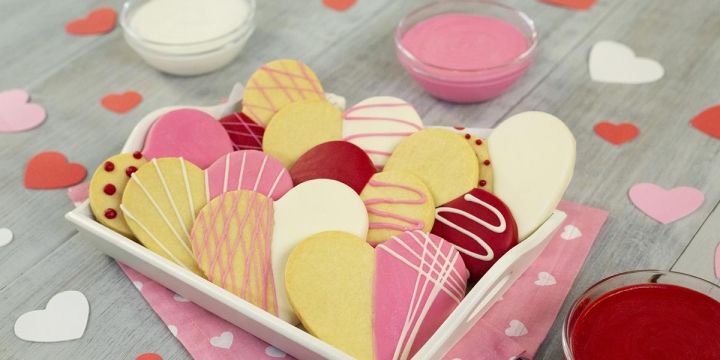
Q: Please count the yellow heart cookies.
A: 9